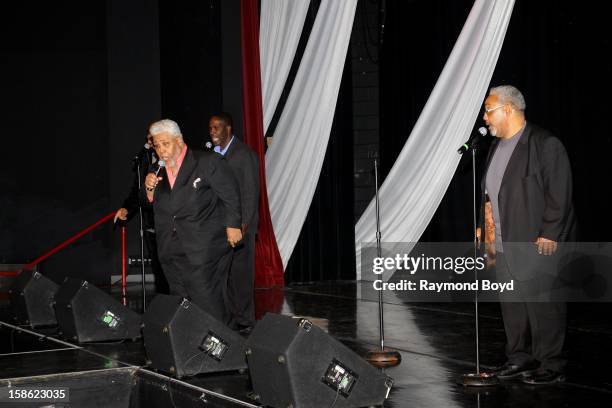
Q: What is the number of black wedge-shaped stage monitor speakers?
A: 4